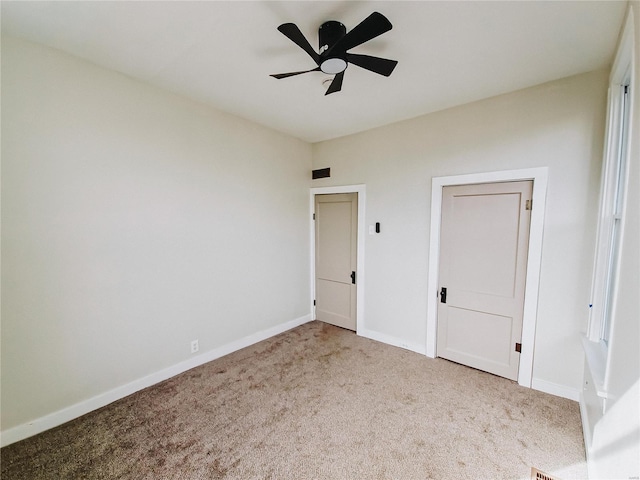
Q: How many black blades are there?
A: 5